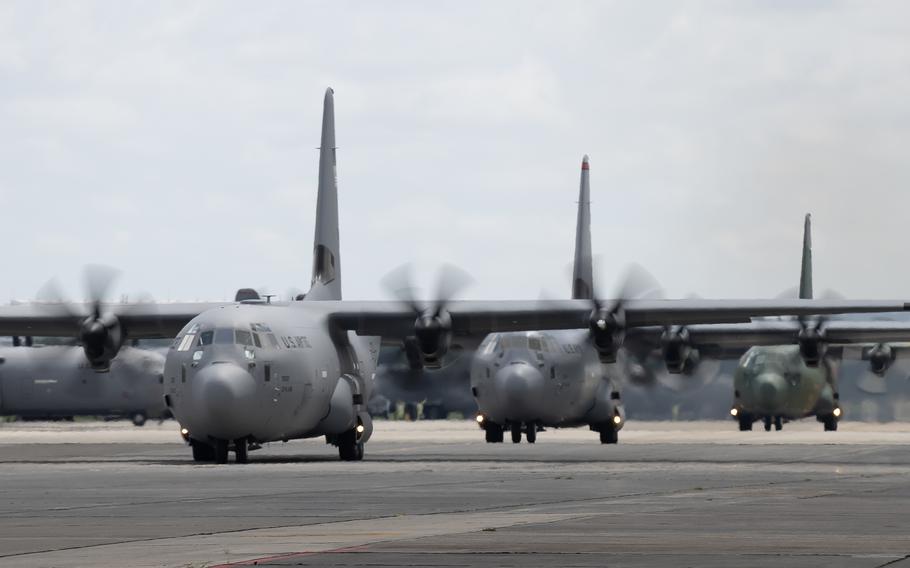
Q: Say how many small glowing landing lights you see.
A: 6